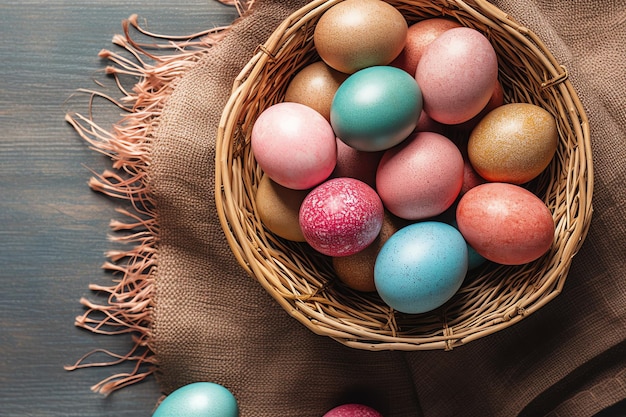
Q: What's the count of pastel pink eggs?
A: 3